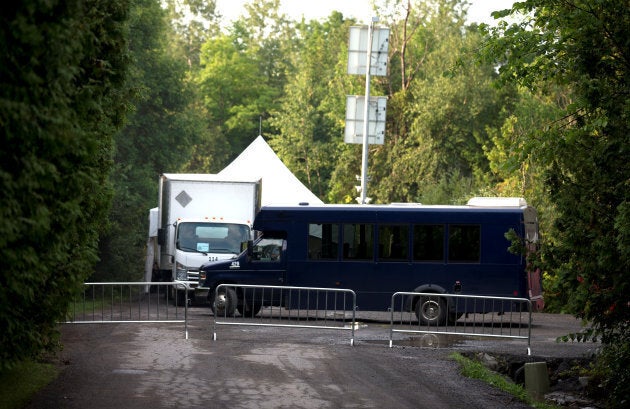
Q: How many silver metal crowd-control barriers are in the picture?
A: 3